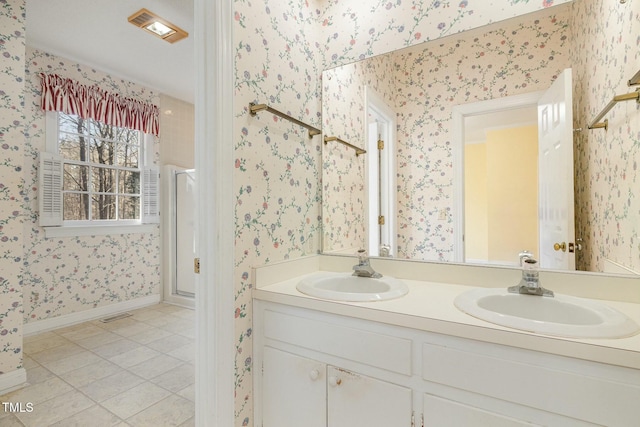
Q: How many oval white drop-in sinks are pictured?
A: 2